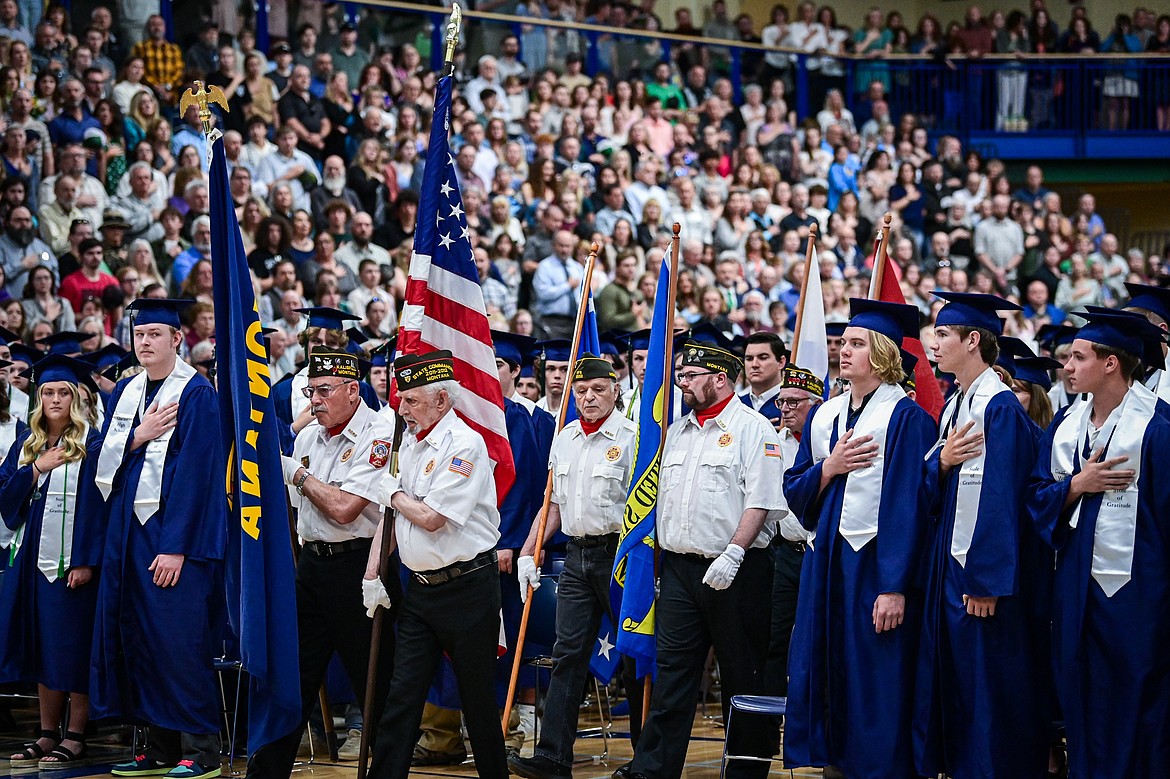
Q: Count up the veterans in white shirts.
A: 5